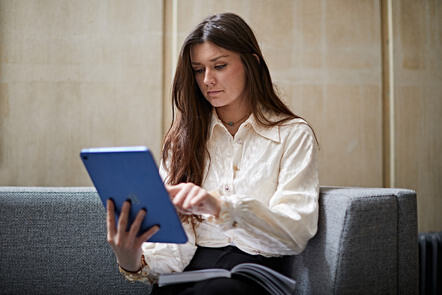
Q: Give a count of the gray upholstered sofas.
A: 1